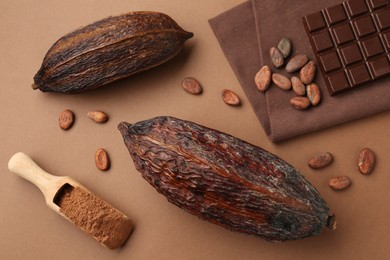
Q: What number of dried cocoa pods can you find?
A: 2